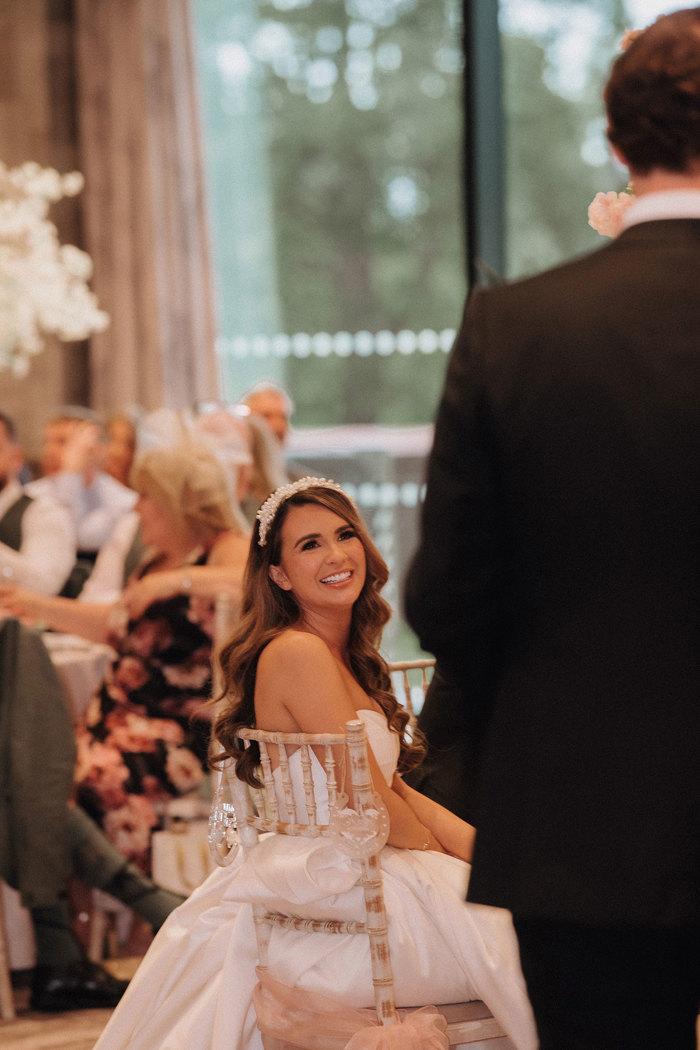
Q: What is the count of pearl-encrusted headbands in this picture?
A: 1